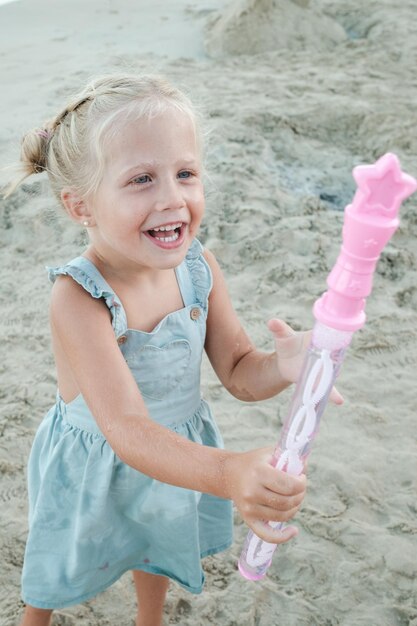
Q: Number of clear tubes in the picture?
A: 1